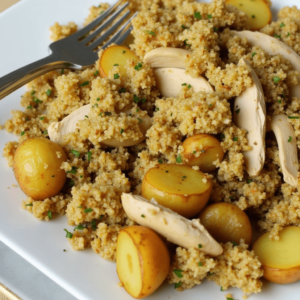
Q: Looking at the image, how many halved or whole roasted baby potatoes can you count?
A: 8